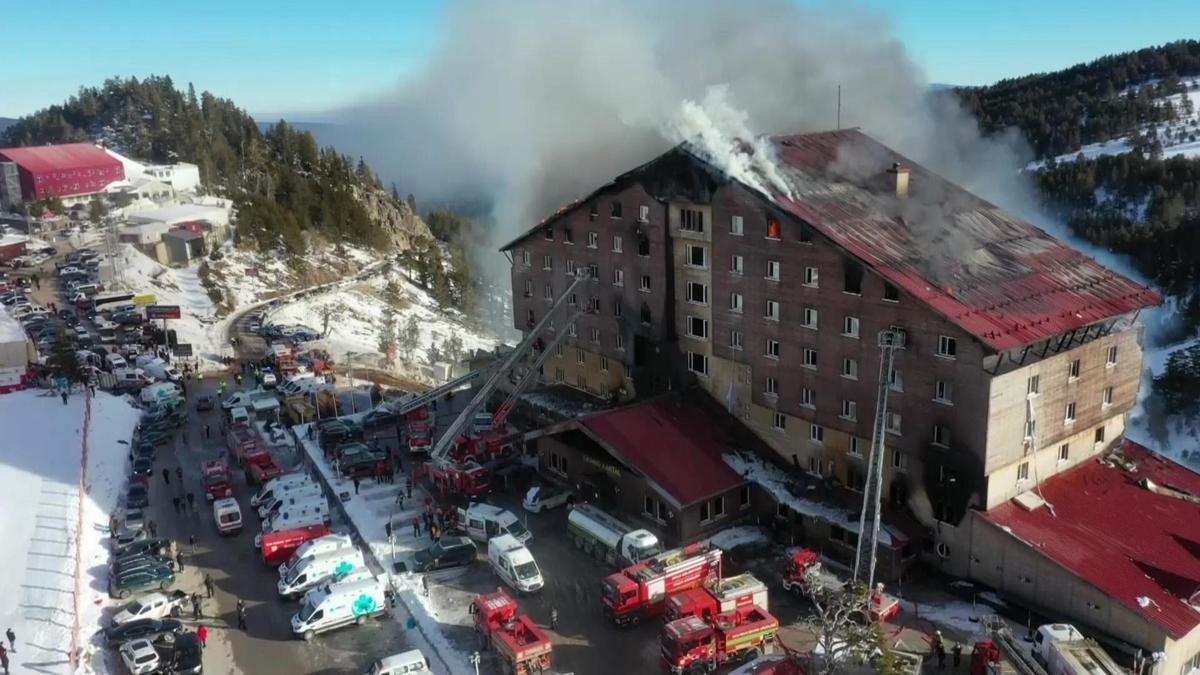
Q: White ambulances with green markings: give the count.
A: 2